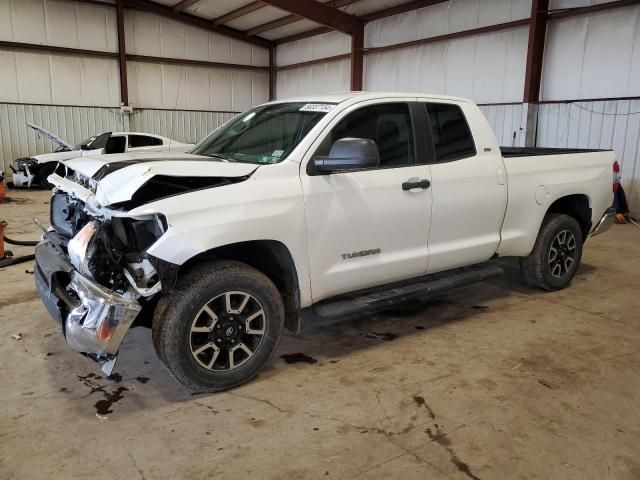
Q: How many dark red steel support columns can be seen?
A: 4